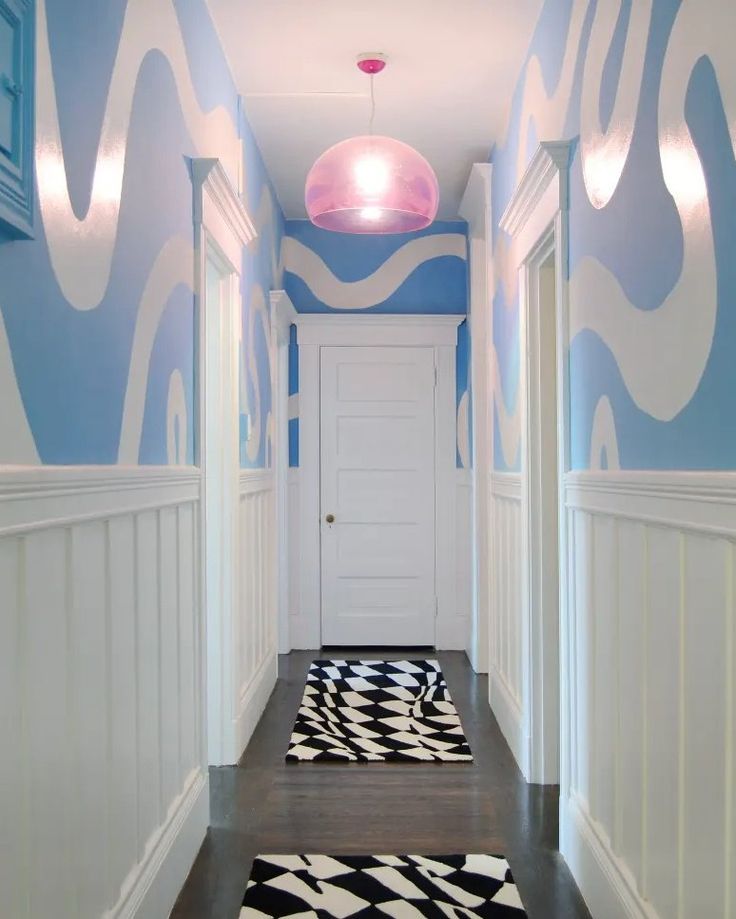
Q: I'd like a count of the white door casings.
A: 5